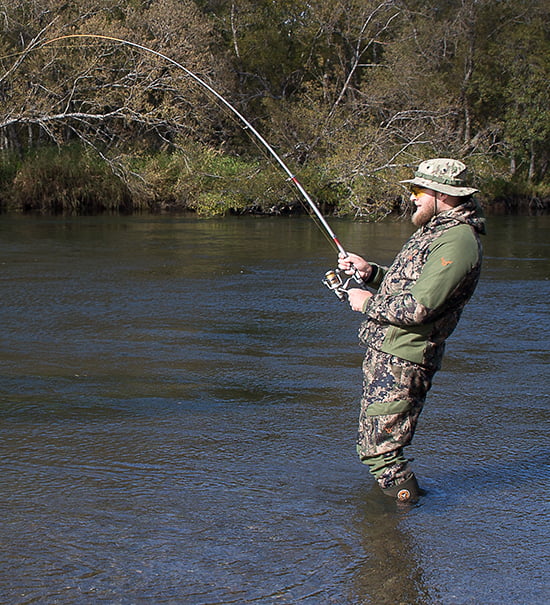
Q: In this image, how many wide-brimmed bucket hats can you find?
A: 1